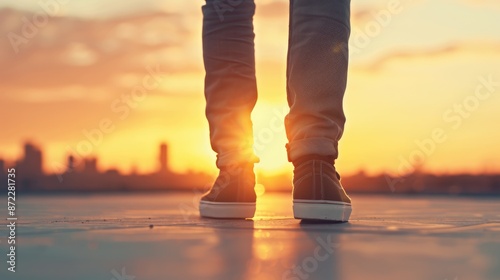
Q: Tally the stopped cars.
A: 0